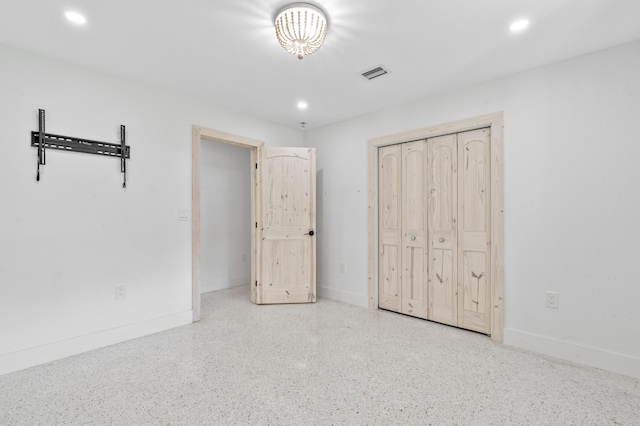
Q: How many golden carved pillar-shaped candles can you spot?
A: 0